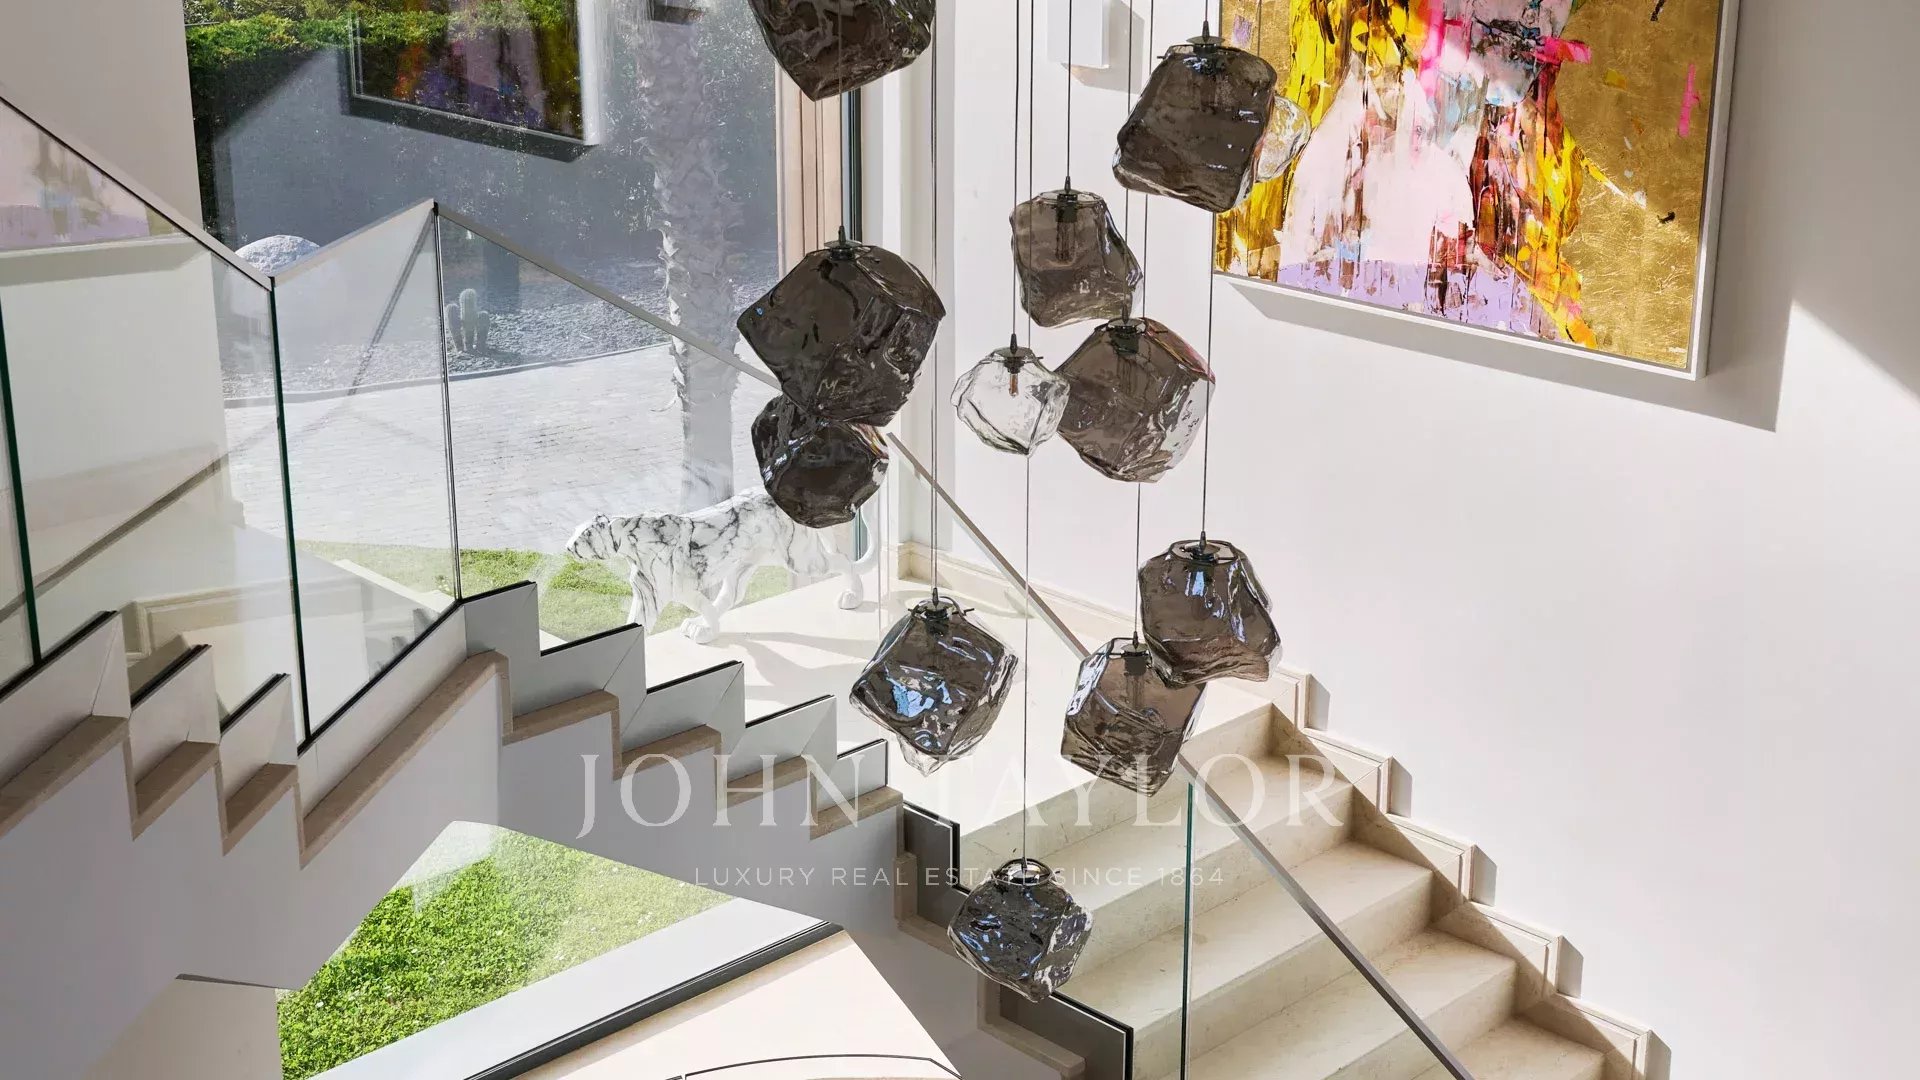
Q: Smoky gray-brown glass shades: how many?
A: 10